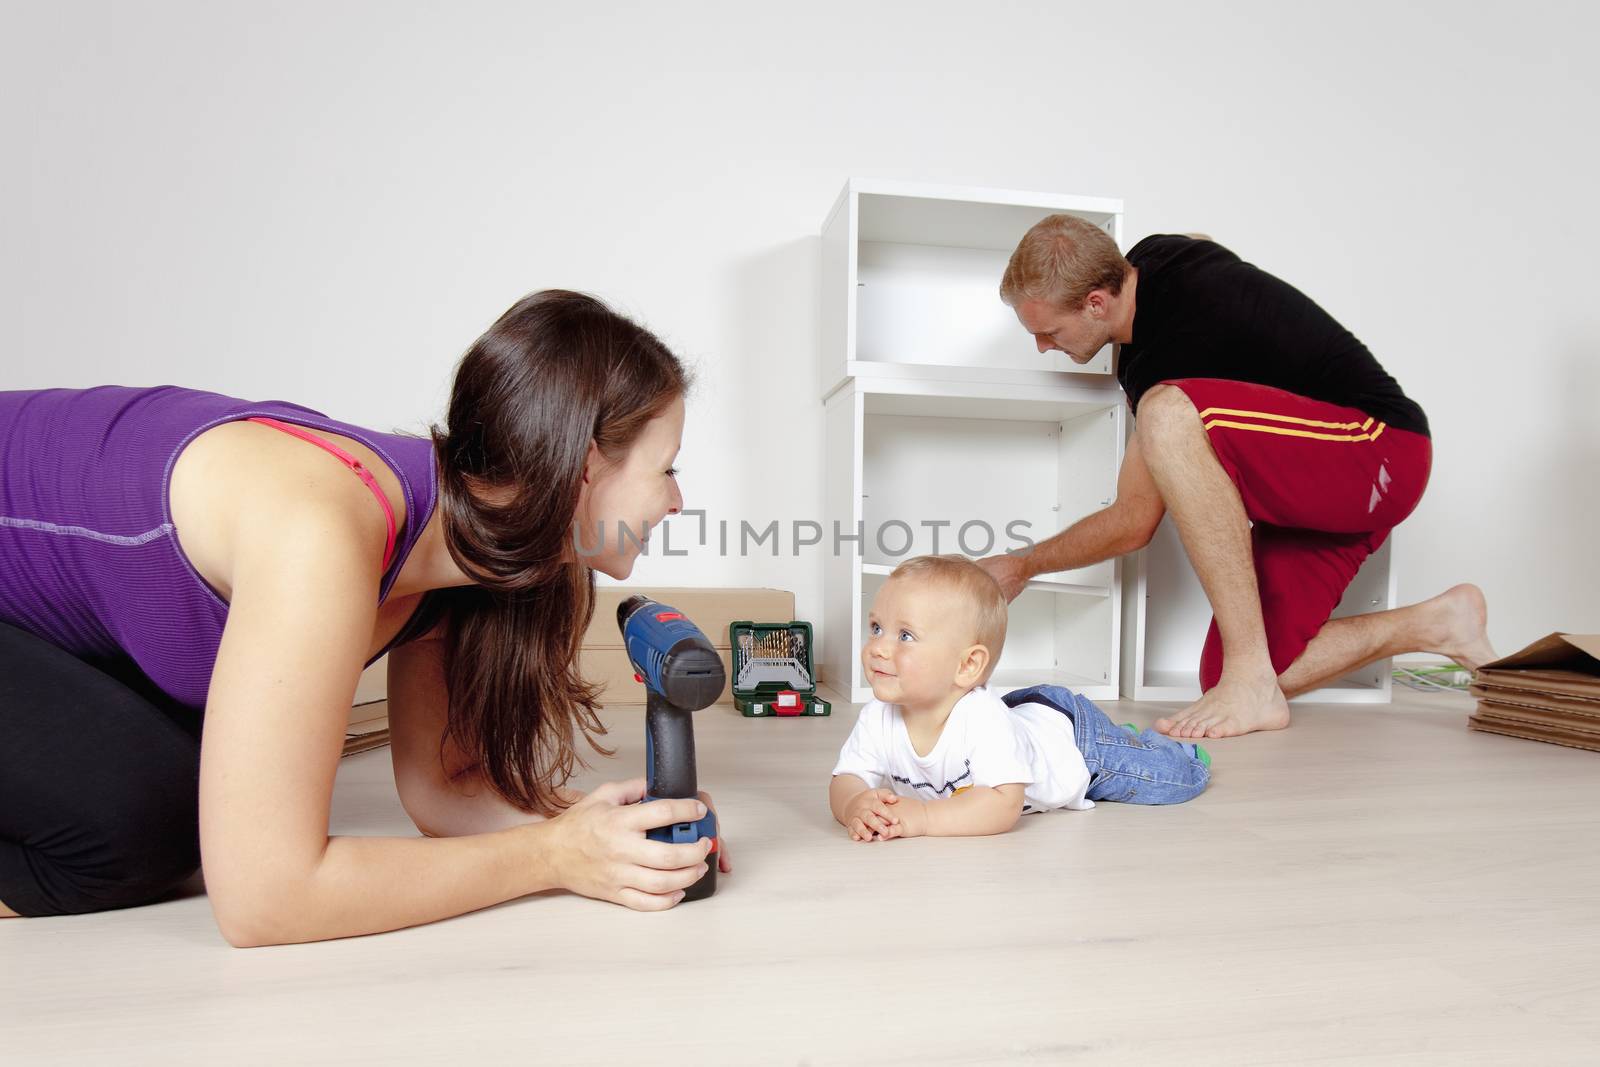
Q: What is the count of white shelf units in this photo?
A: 3